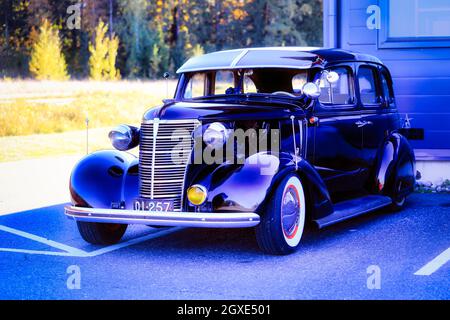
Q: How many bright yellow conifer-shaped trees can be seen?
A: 2